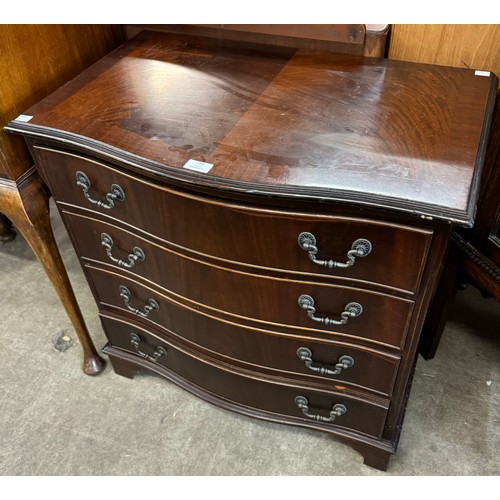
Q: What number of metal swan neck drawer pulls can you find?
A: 8